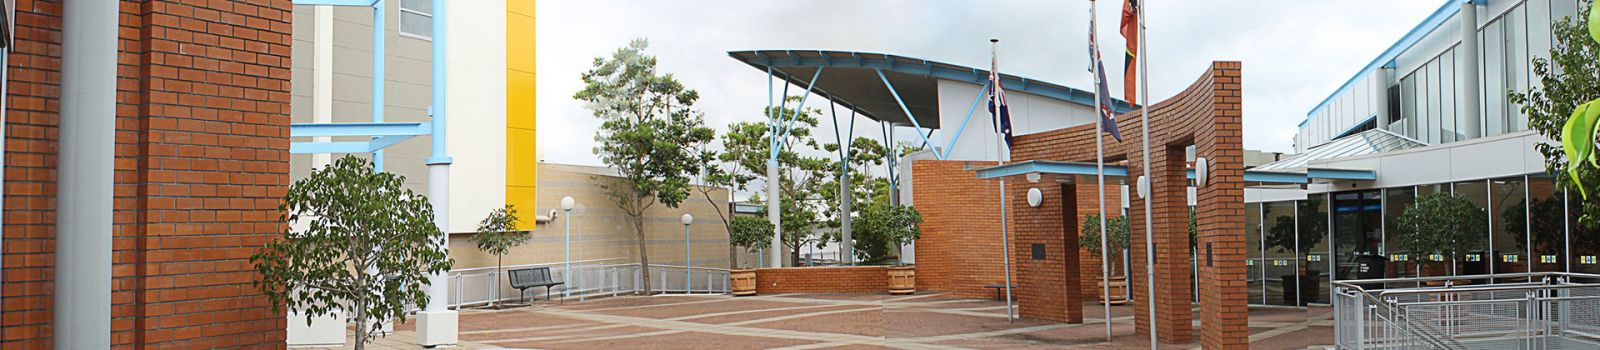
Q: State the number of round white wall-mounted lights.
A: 3